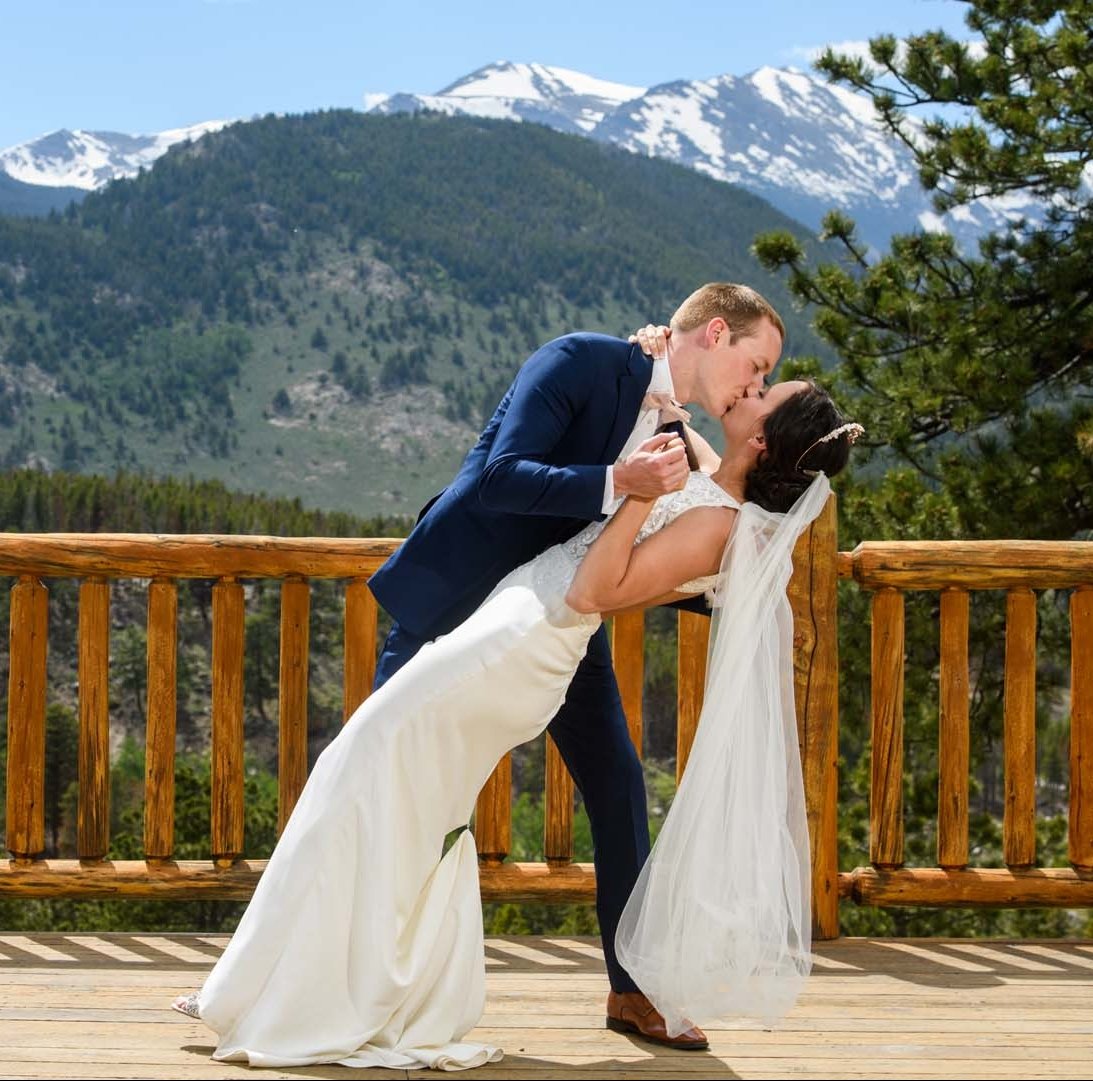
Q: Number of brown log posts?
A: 15